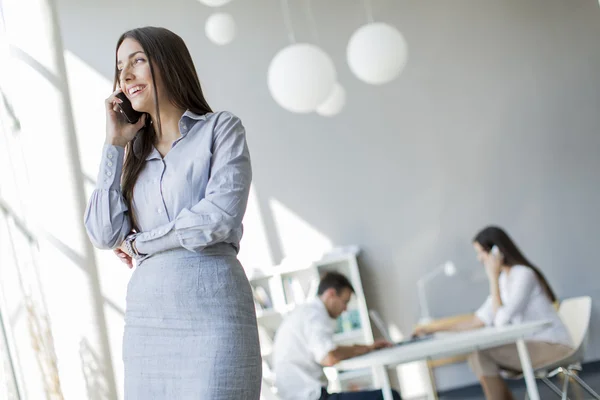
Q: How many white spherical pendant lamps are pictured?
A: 5